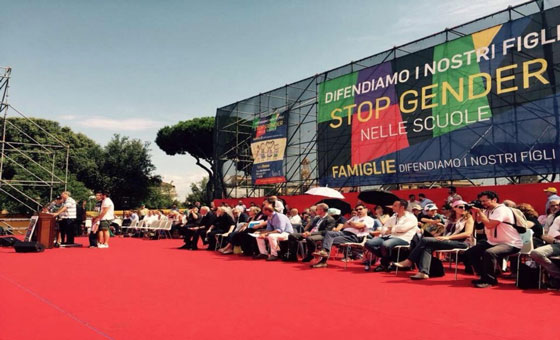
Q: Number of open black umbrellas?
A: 2